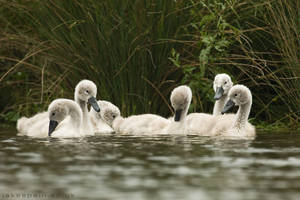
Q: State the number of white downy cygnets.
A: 6